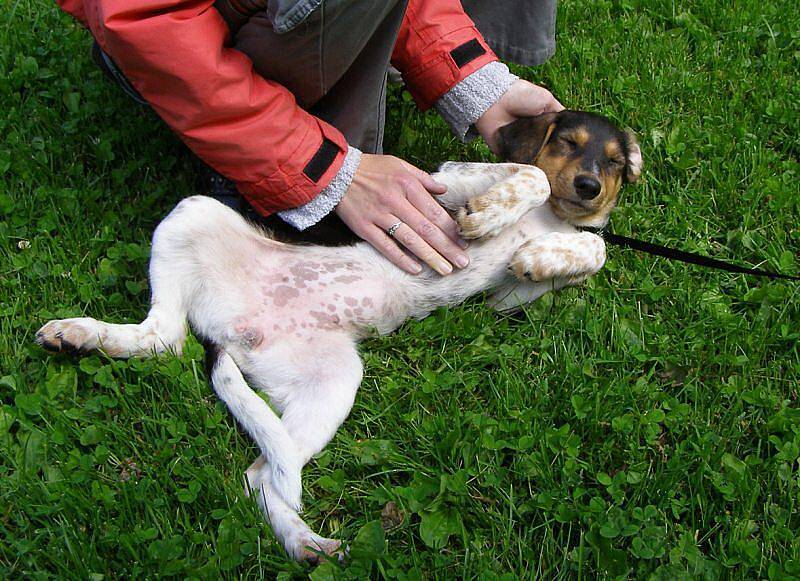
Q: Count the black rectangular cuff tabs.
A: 2